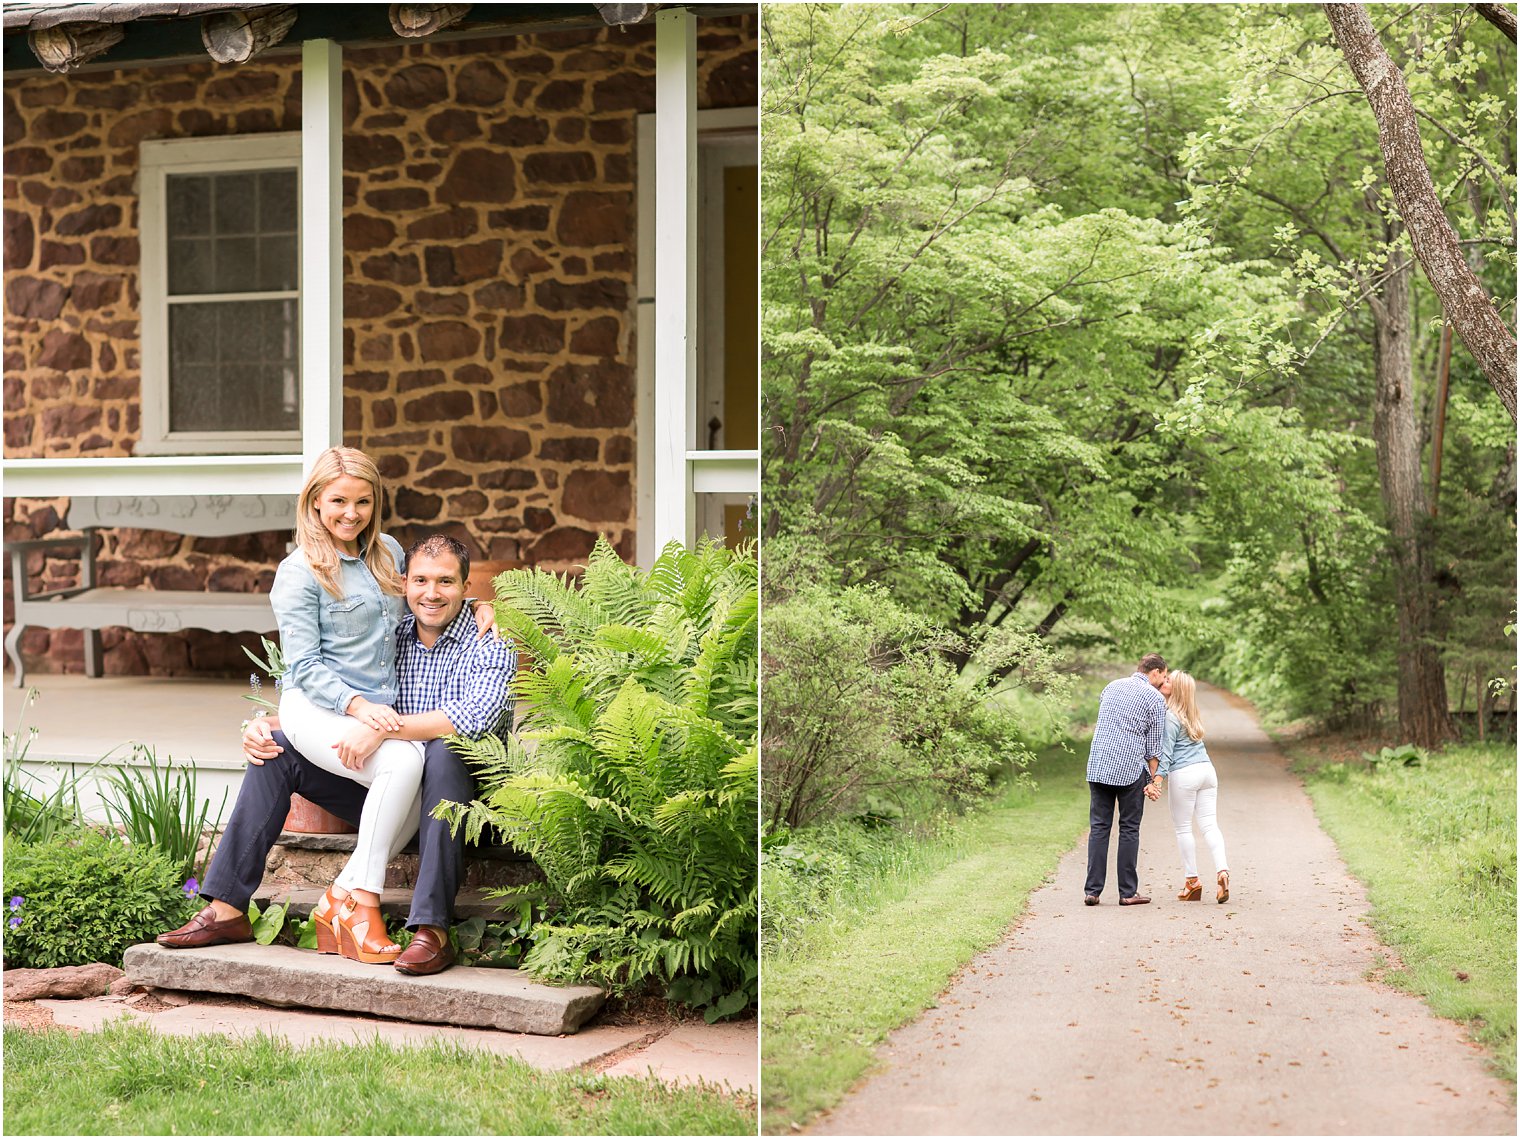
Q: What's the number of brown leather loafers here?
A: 4